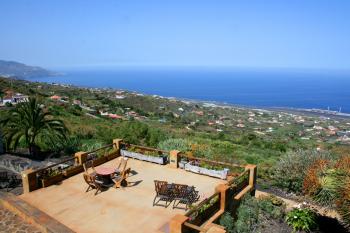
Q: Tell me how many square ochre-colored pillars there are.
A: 7